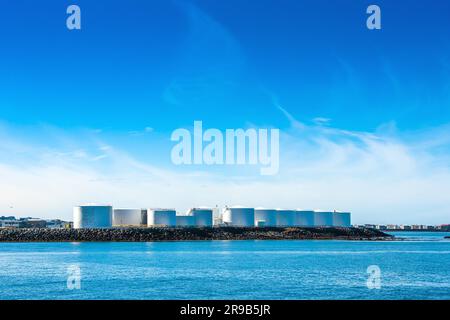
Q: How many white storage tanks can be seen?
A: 11